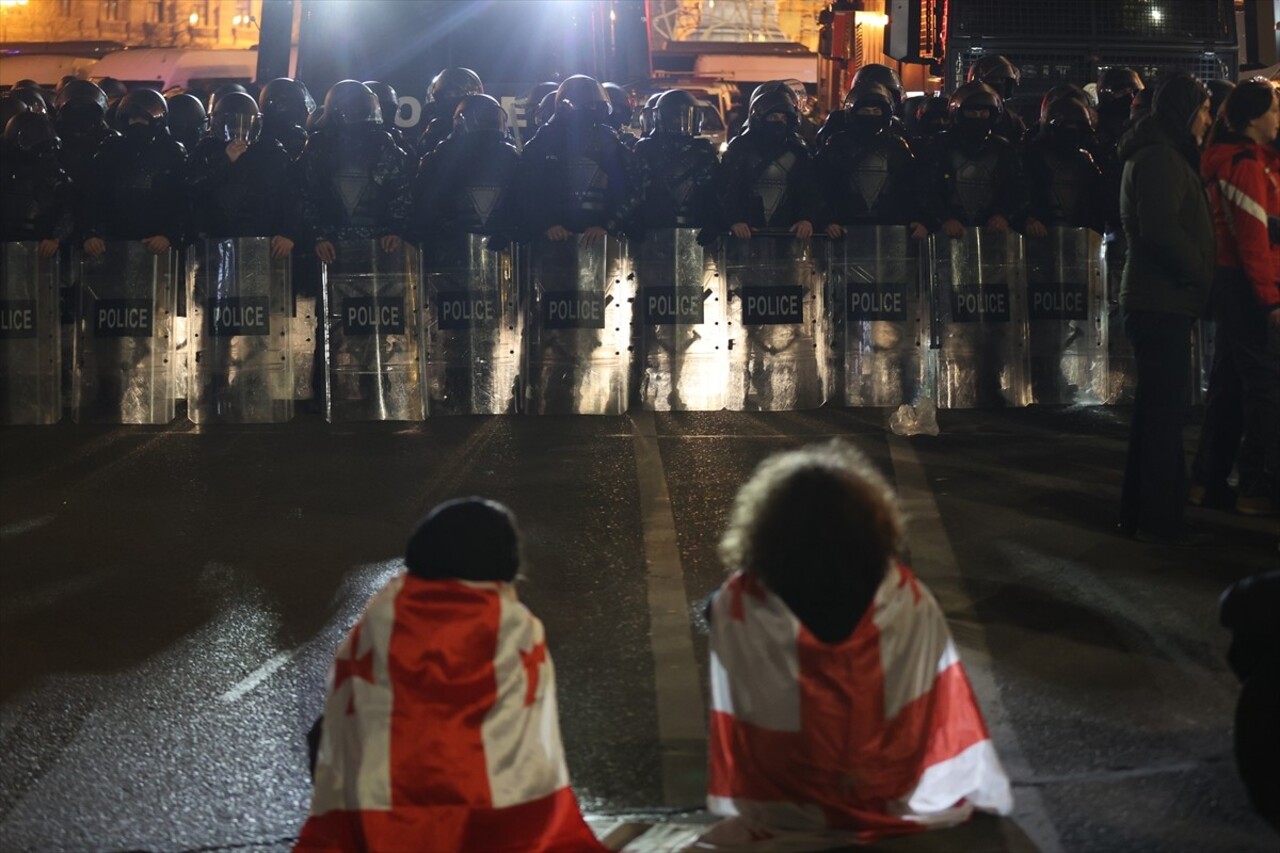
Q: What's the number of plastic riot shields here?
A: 11